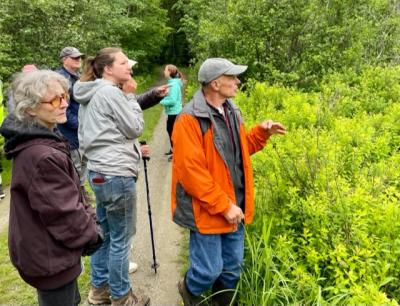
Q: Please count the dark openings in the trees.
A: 1